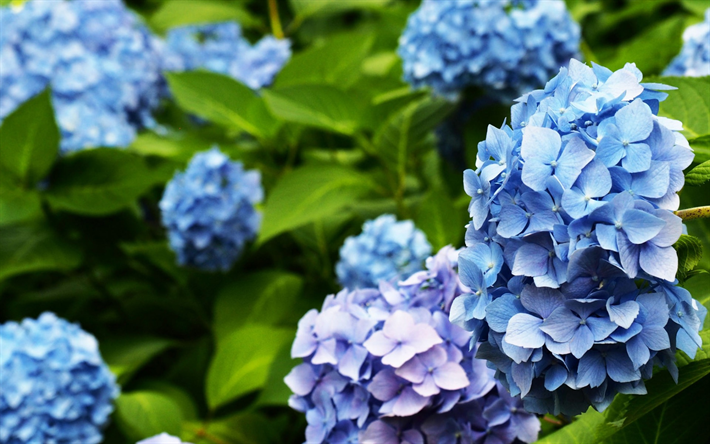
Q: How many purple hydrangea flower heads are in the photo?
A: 1